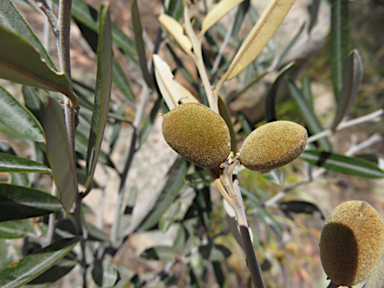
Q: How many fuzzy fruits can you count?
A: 3